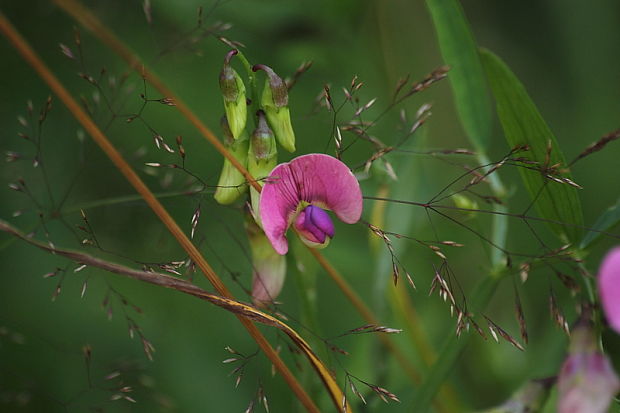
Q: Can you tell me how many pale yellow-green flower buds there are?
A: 4